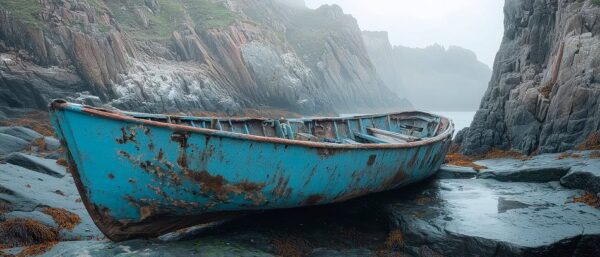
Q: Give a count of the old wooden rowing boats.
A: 1